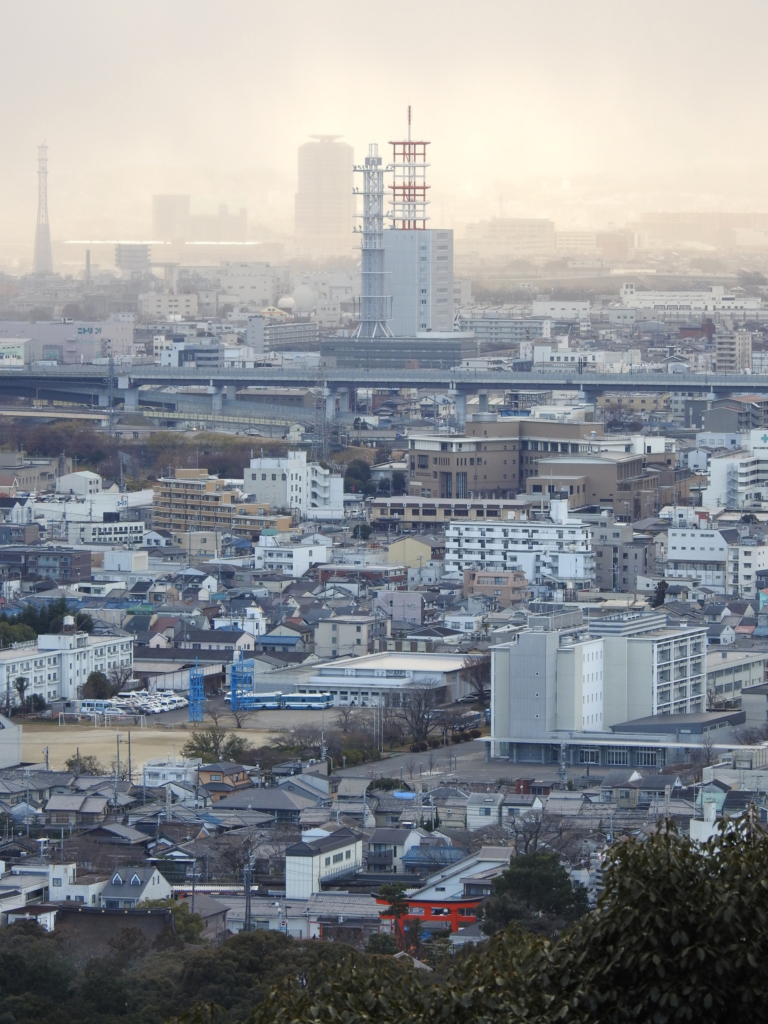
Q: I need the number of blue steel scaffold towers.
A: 2